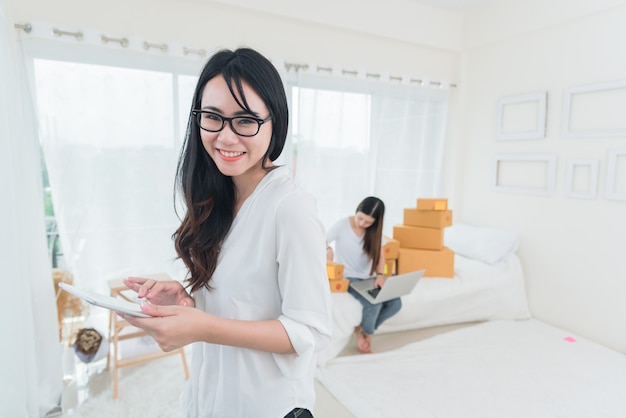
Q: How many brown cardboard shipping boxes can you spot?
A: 8